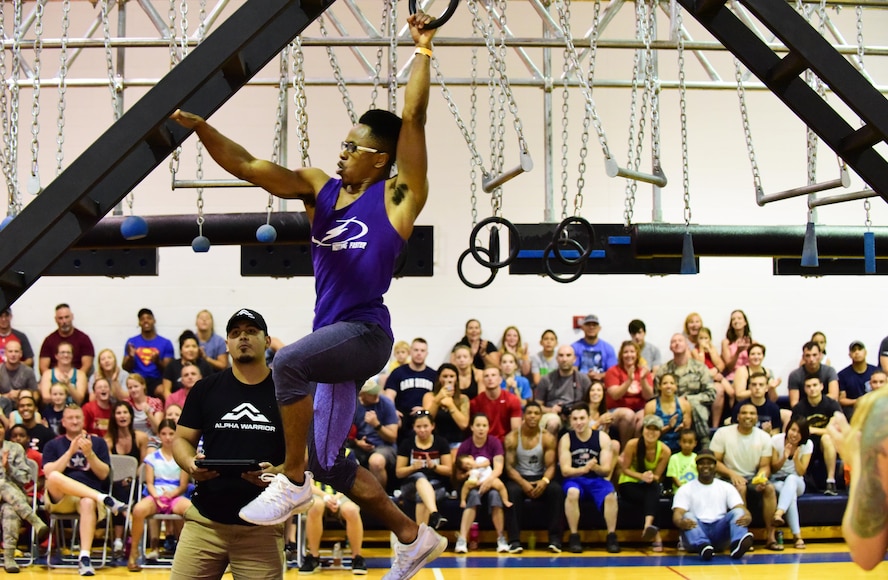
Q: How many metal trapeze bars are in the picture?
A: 5